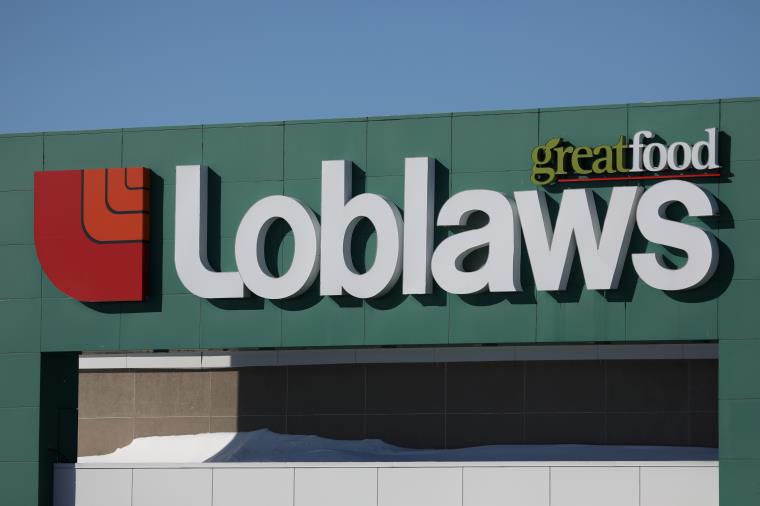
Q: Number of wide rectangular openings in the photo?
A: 1